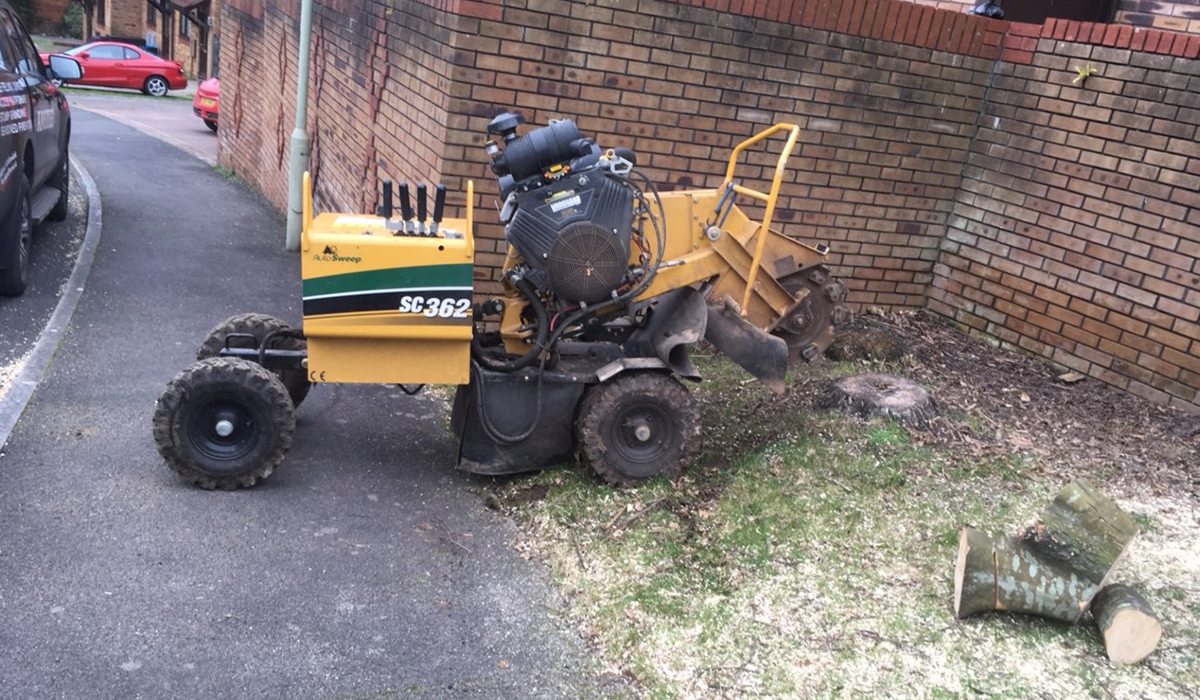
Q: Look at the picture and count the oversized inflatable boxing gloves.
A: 0